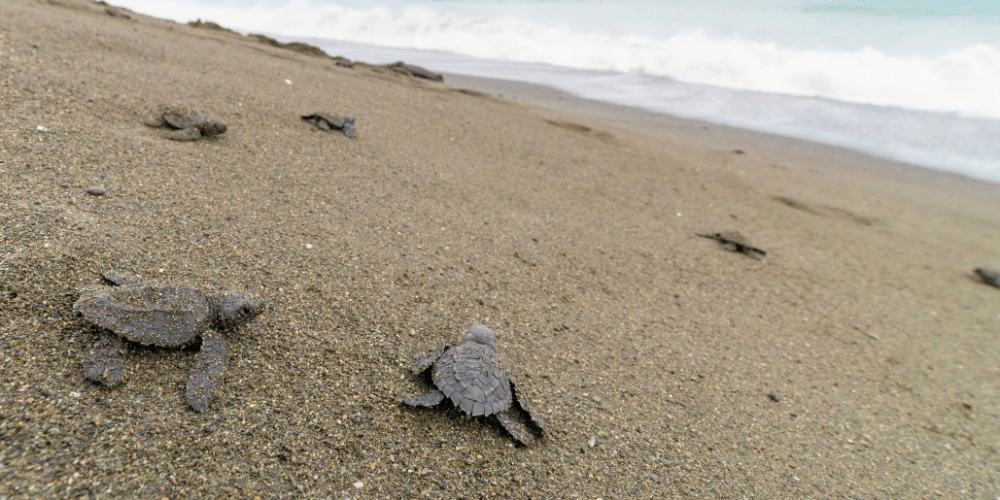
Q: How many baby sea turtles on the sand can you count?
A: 6